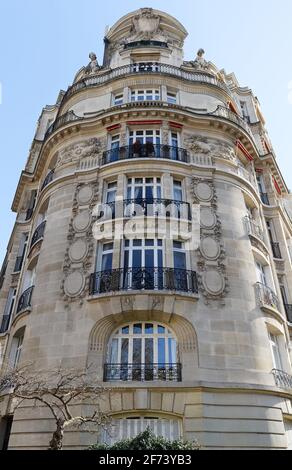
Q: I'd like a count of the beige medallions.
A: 8